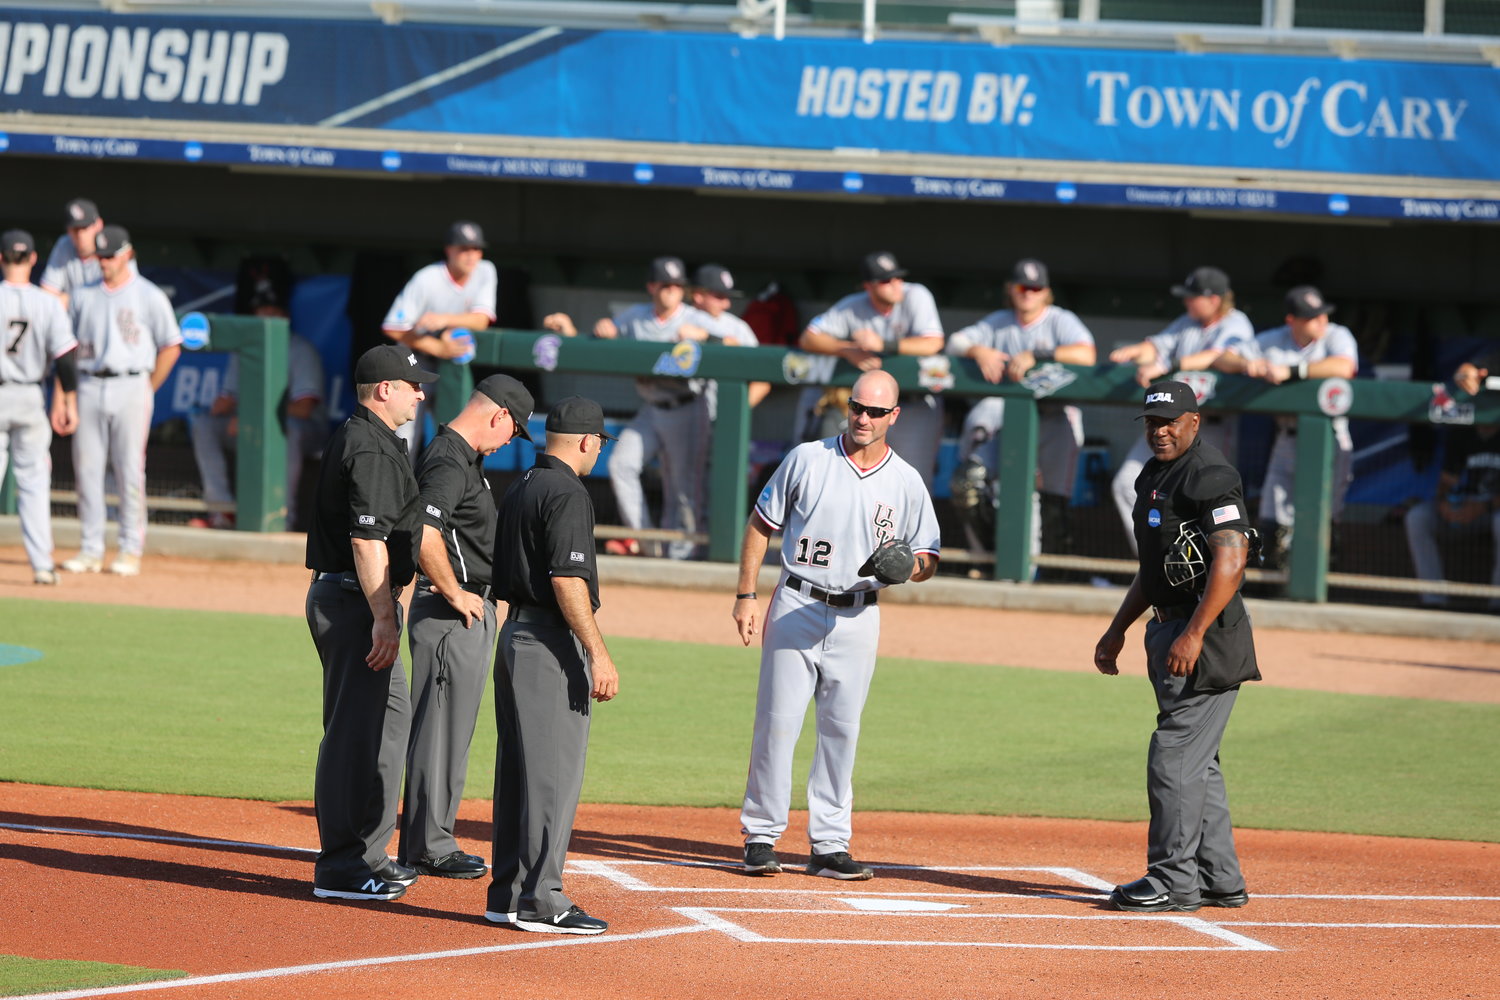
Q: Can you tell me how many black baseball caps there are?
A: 15